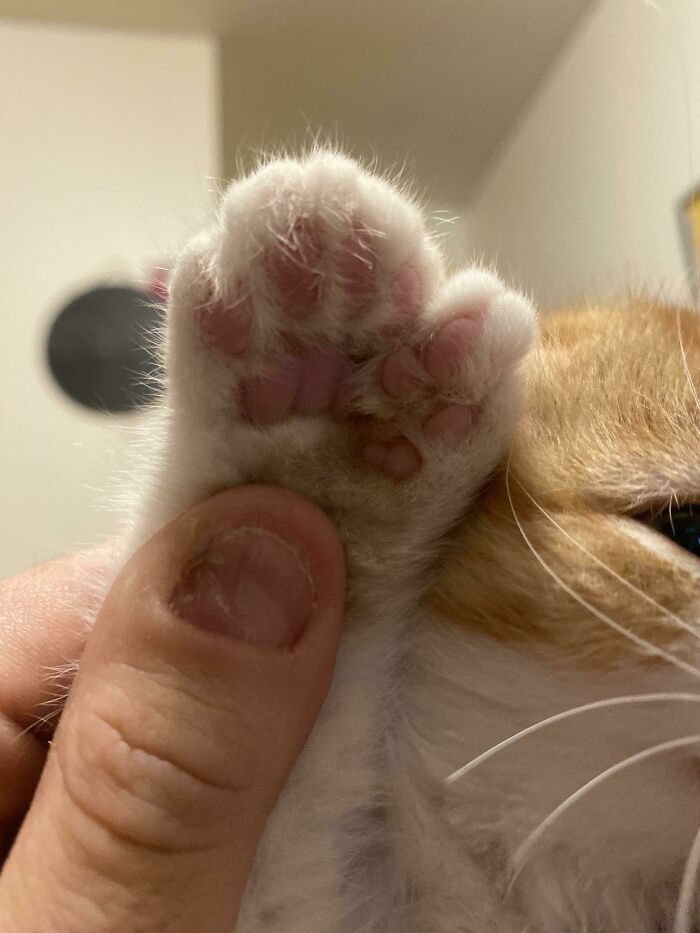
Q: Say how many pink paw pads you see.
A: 9